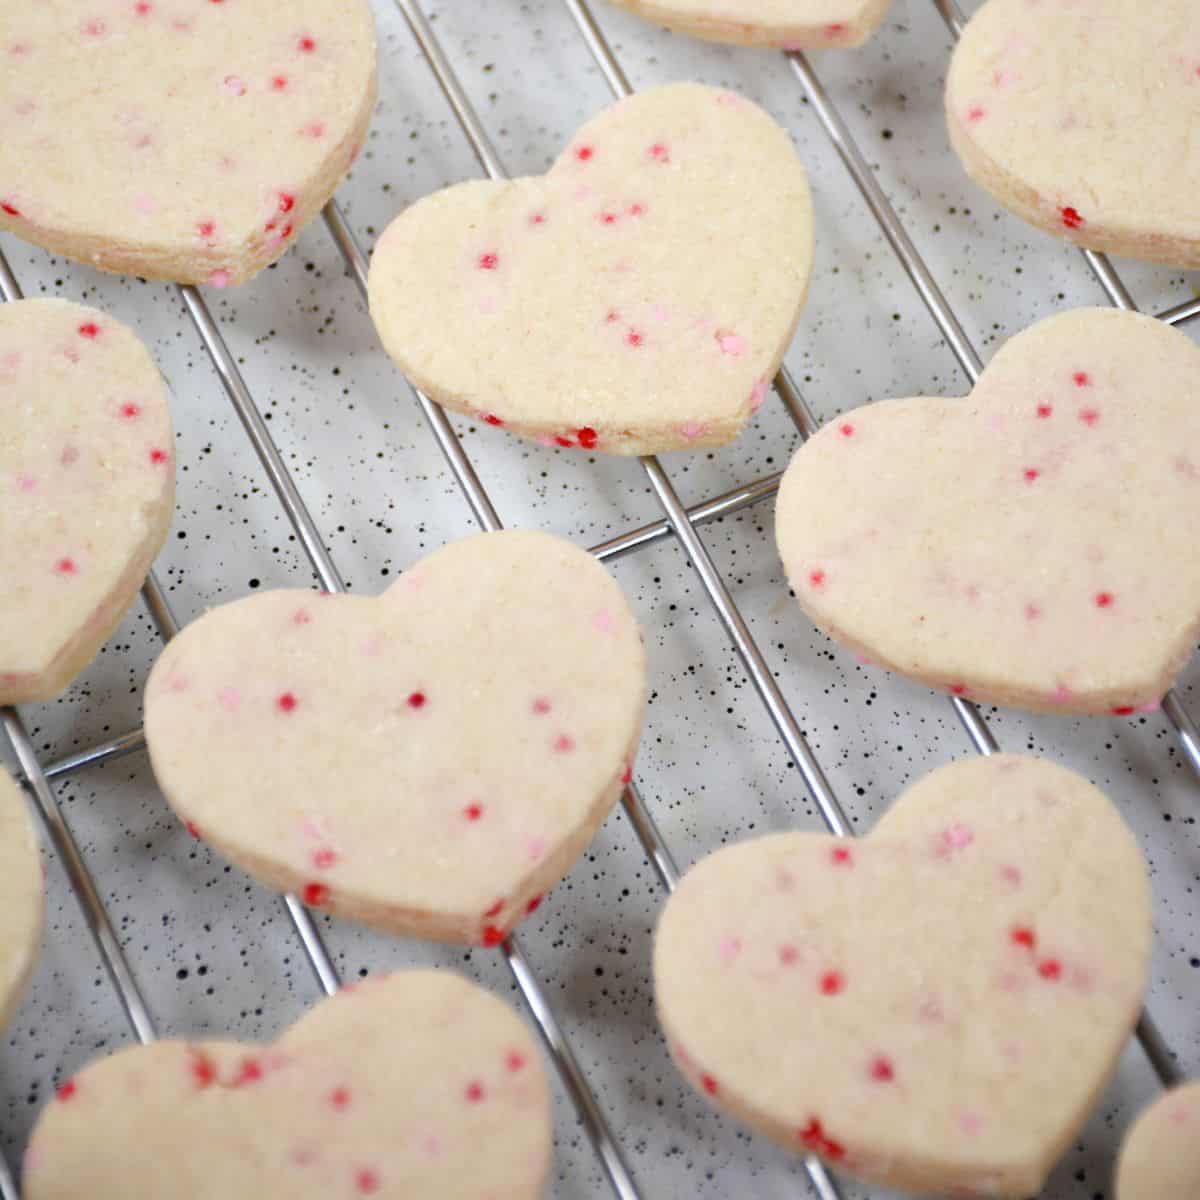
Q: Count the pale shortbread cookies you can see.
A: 11